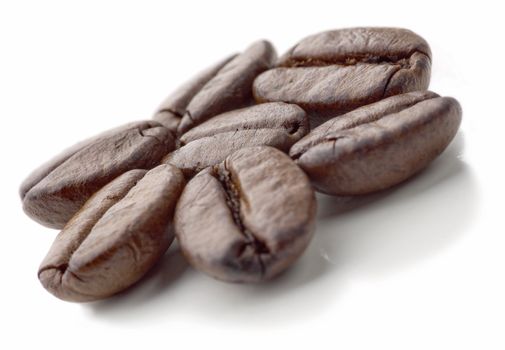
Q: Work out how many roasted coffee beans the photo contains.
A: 7